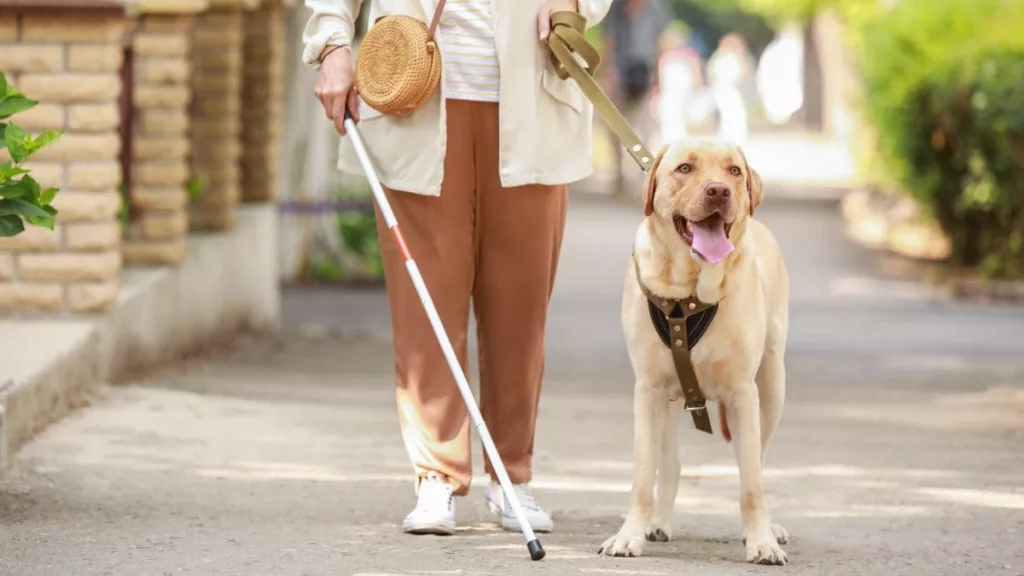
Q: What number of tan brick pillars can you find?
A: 4